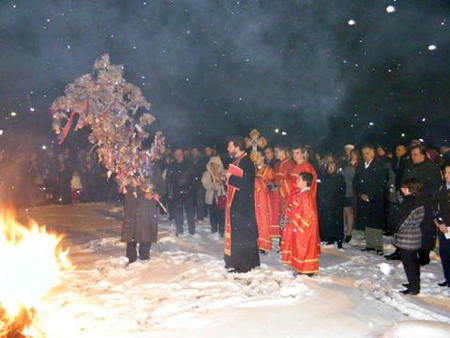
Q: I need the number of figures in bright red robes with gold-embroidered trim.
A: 4